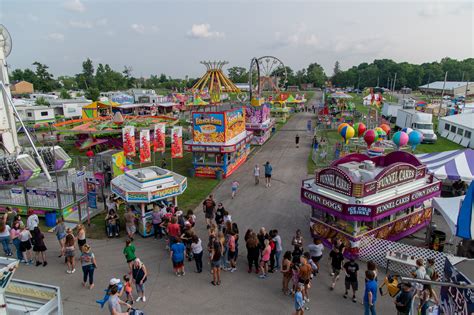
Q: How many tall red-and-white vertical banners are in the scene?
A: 4